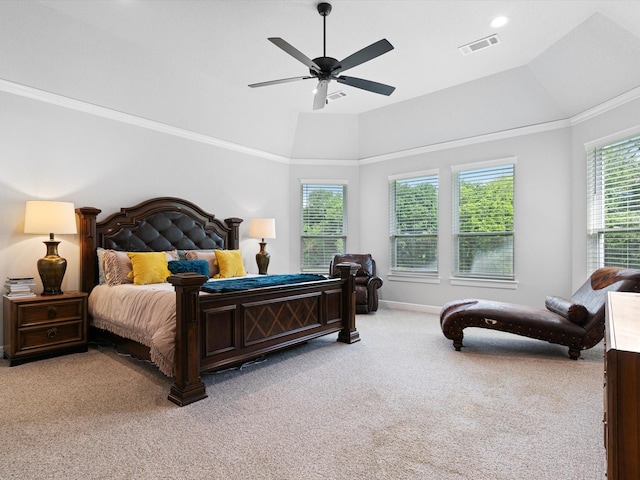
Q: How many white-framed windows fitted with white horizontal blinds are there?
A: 4